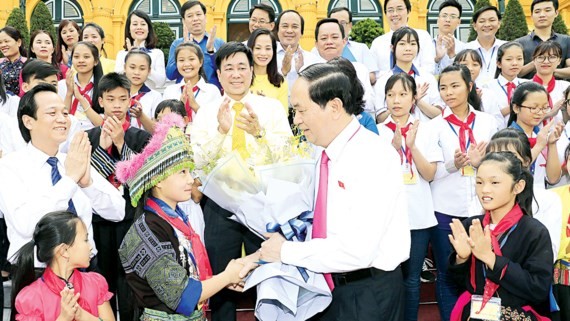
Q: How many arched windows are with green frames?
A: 5